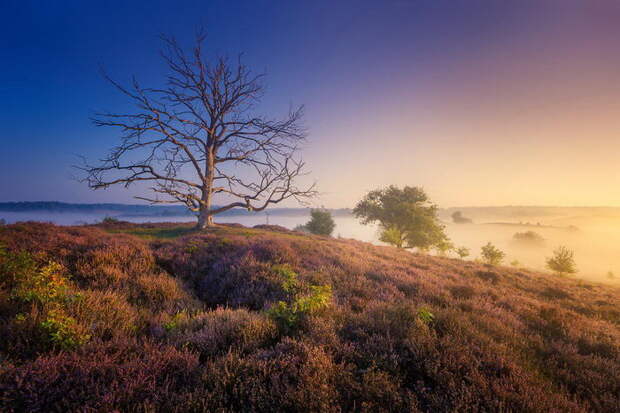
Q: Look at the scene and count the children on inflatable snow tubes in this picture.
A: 0